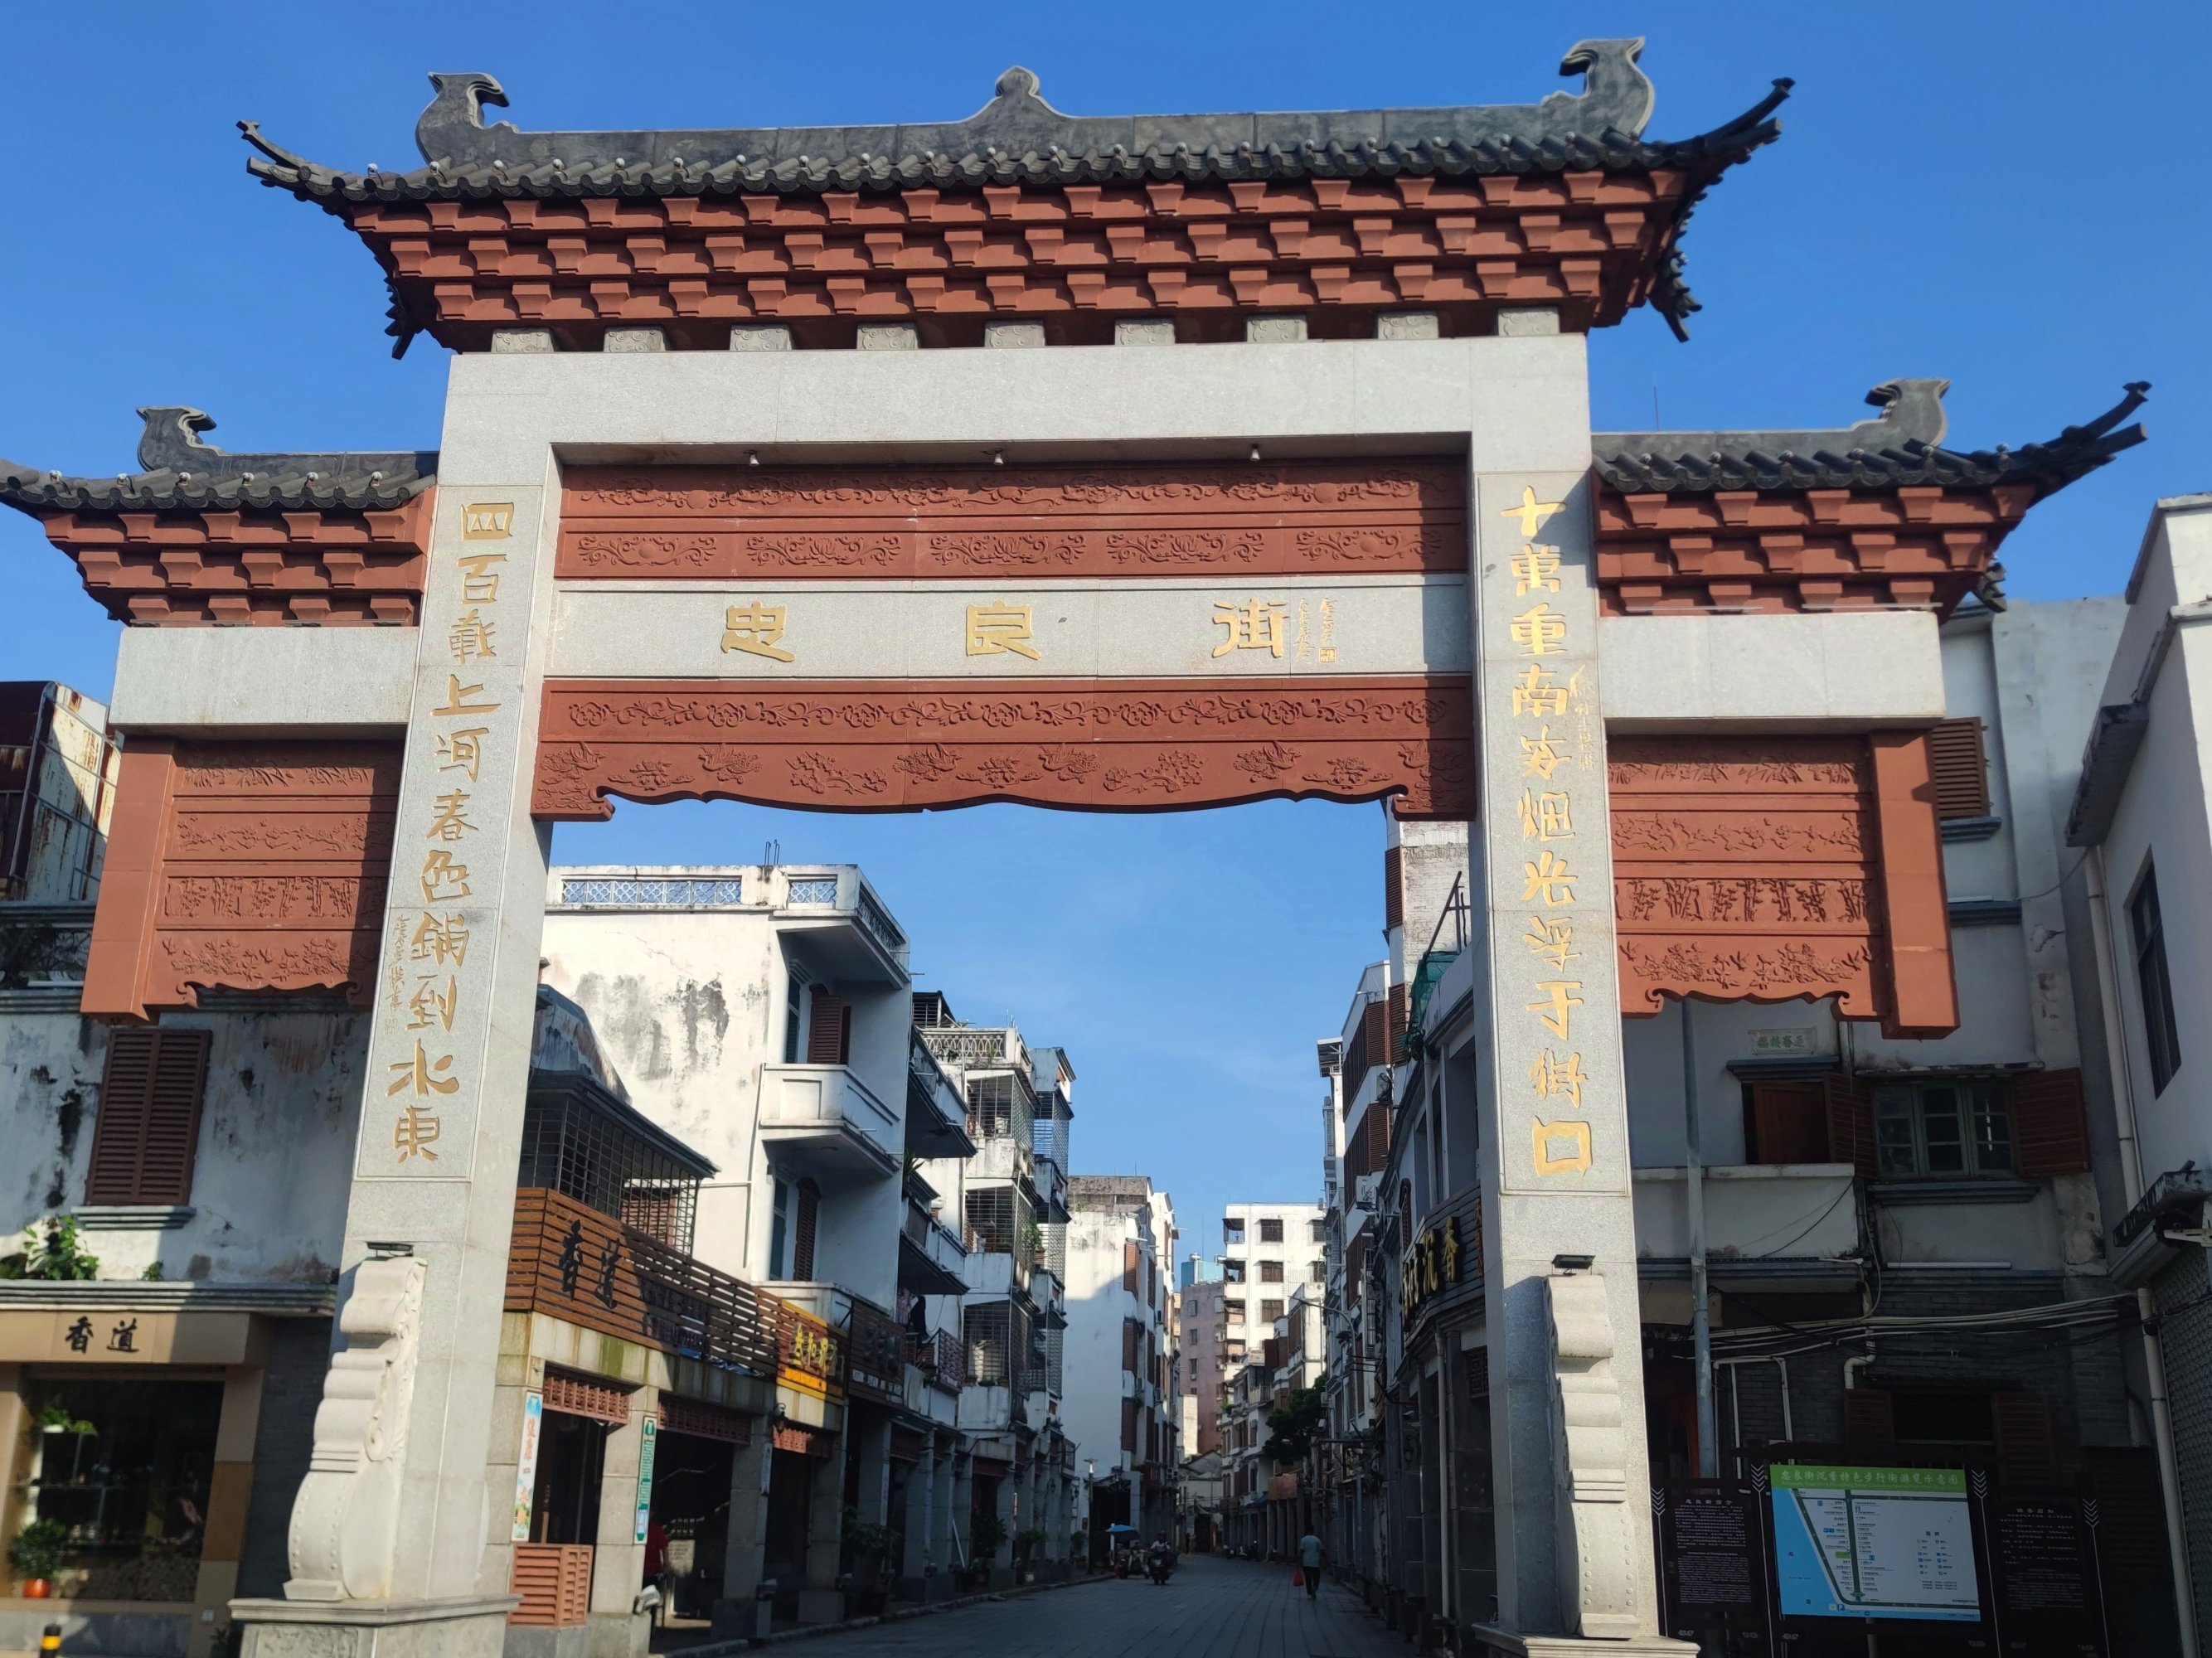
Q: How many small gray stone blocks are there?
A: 9